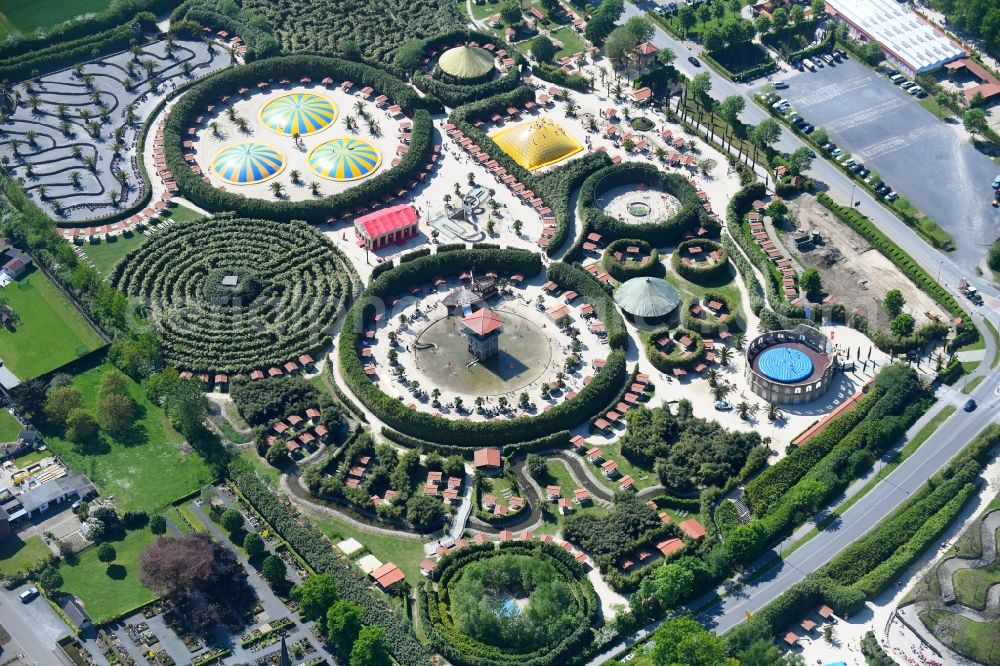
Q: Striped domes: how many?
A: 3